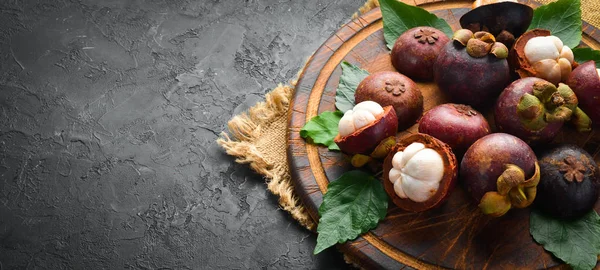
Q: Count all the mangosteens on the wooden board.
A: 12